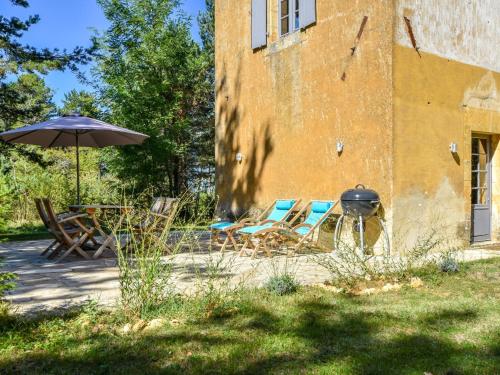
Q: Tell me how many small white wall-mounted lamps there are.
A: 3